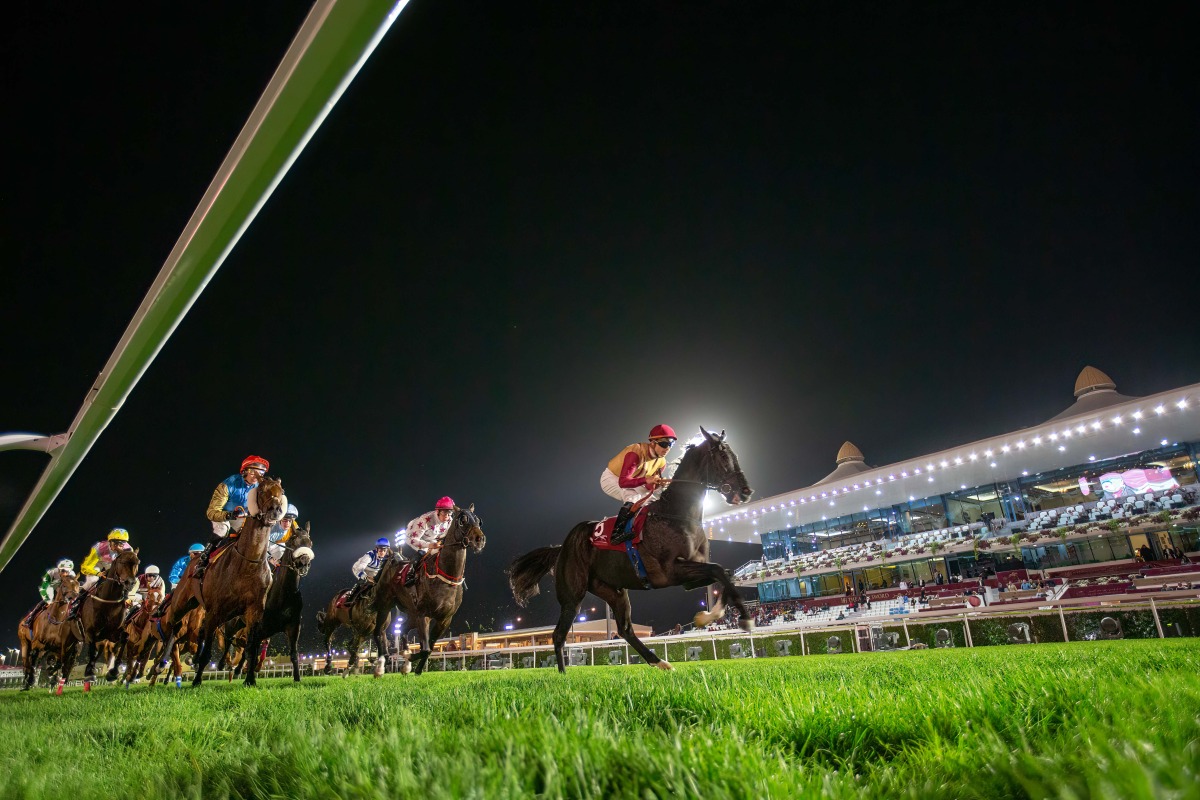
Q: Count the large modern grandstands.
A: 1